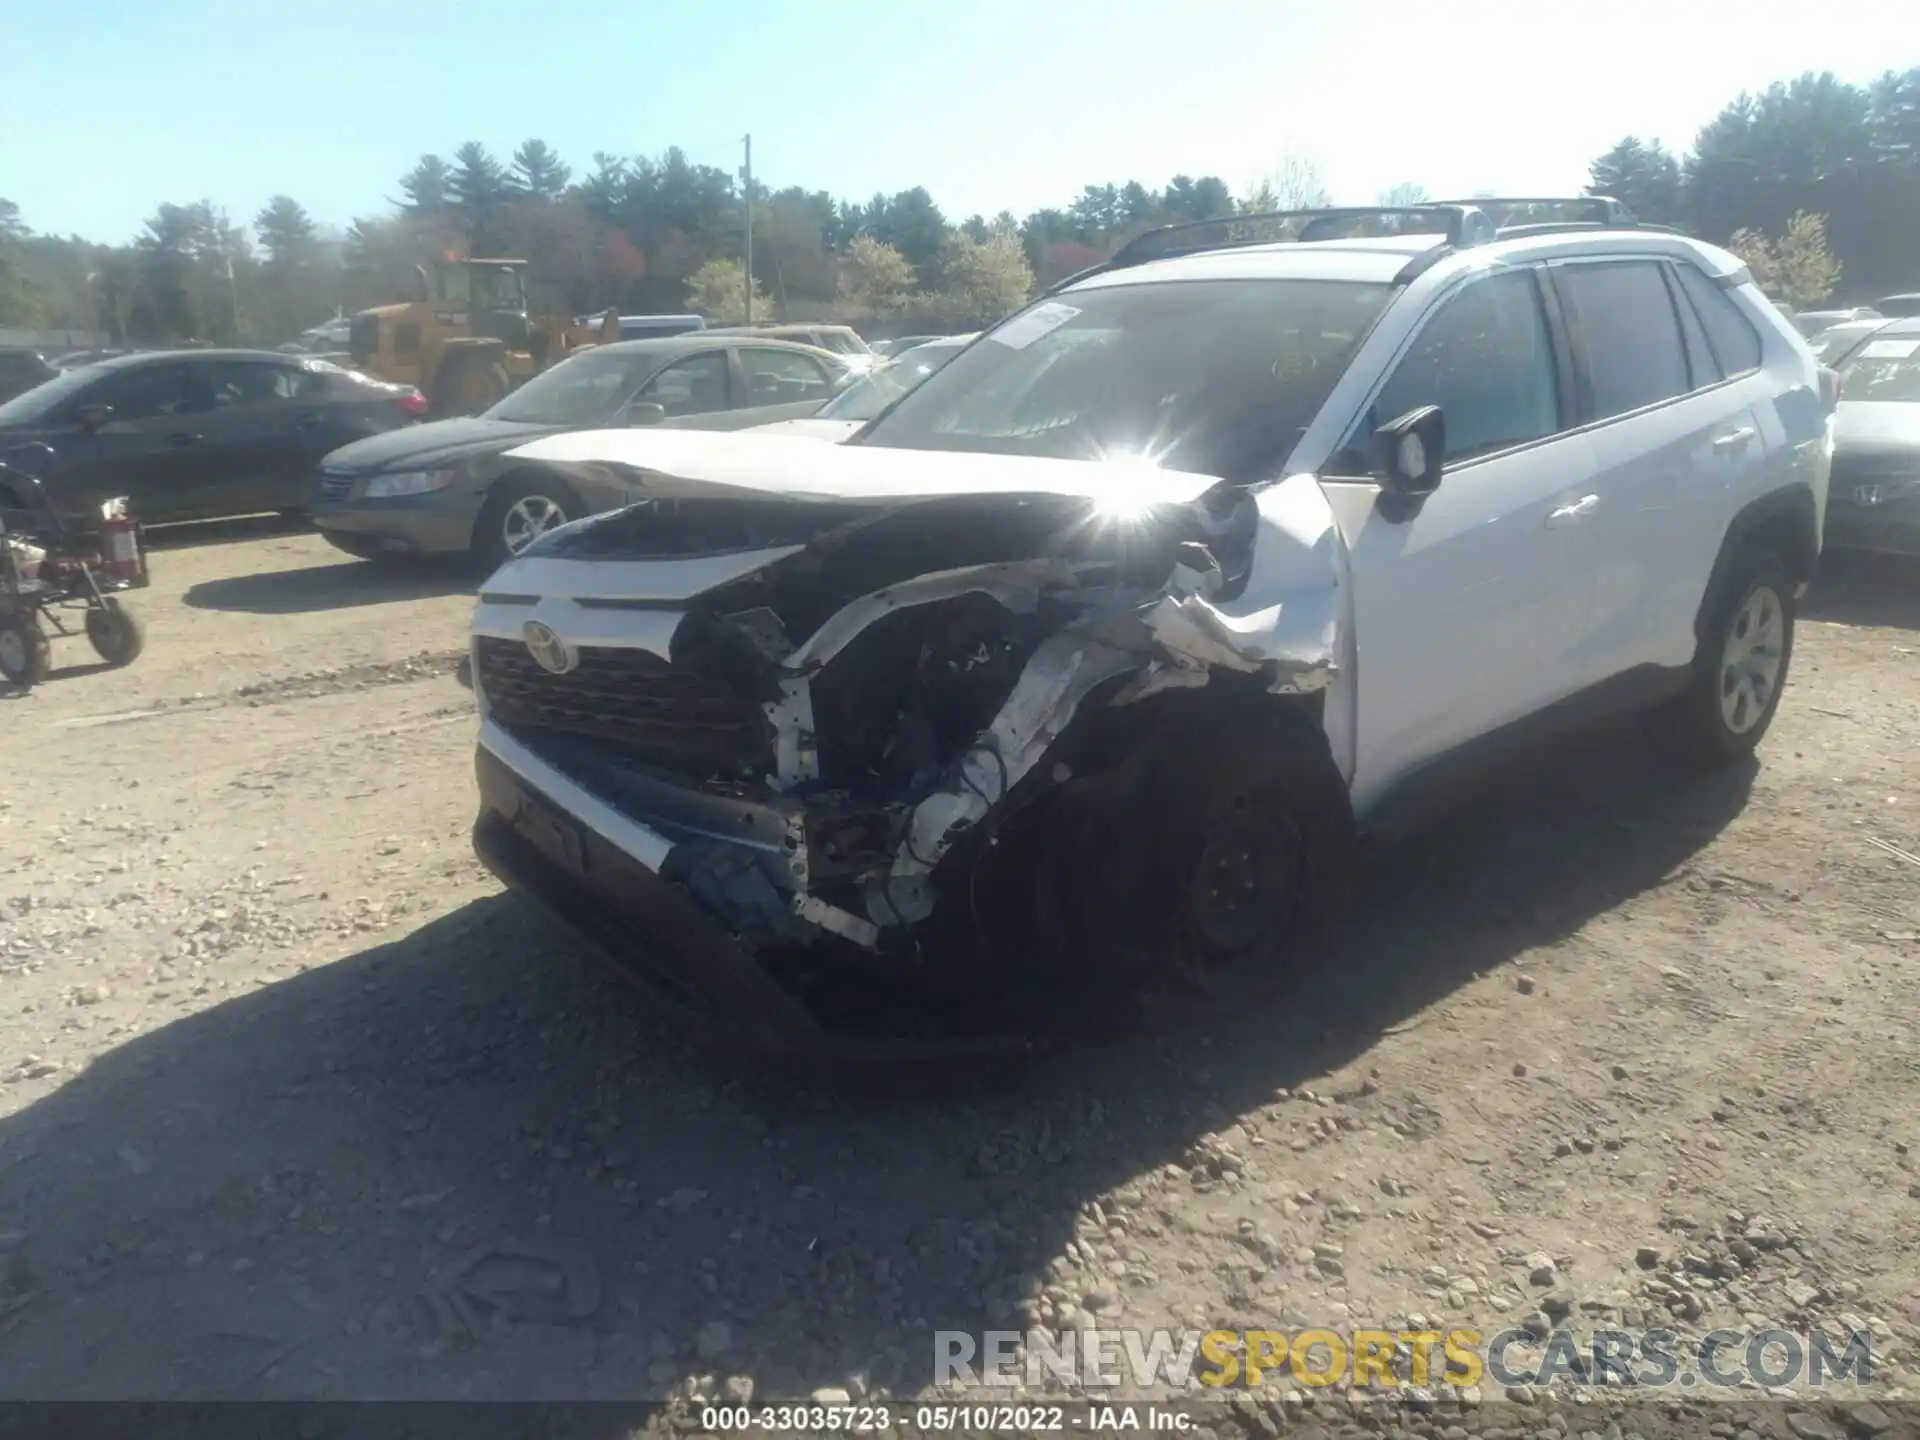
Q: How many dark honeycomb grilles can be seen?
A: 1